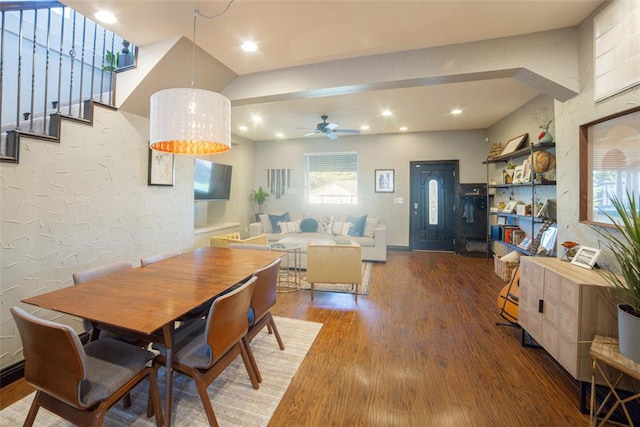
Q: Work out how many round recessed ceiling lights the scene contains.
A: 9